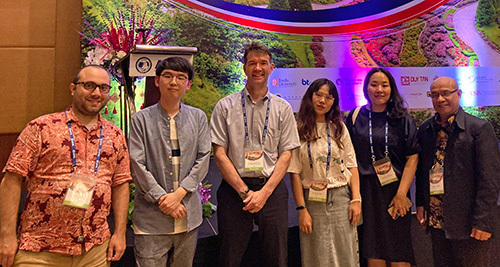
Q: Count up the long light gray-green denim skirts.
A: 1